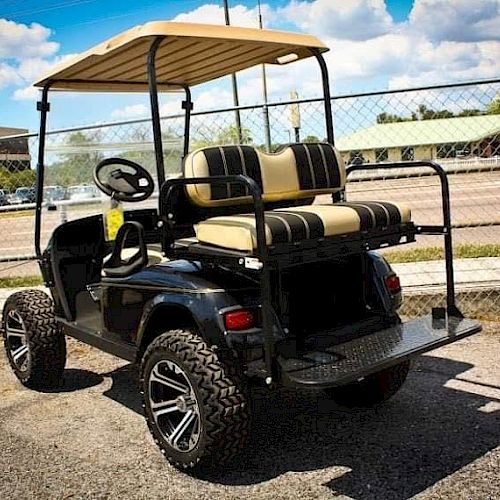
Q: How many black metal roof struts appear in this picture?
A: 4